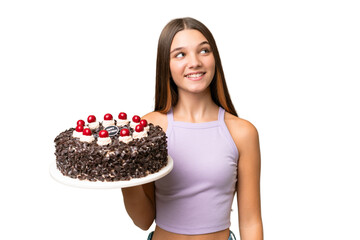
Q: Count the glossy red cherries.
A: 11